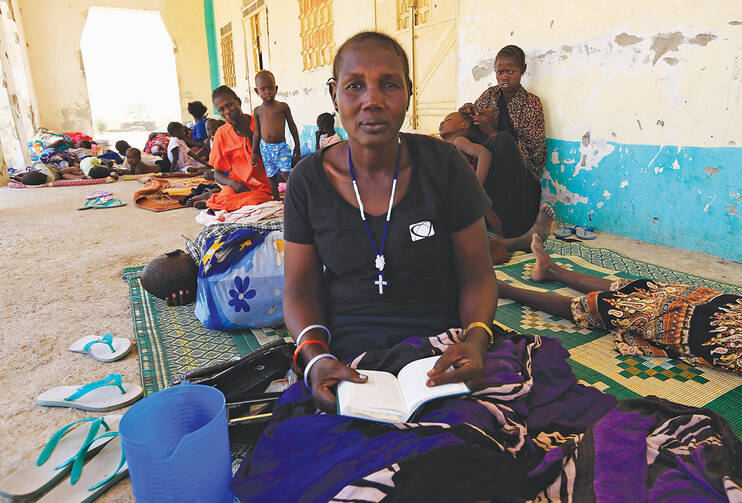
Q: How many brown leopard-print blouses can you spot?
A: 1